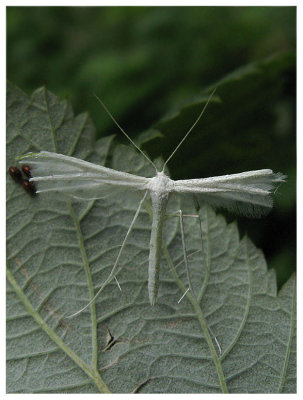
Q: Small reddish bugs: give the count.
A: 3